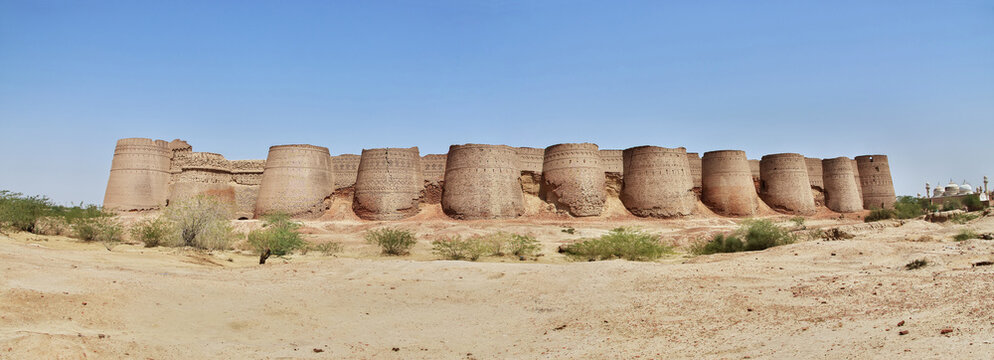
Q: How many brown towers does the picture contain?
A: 10